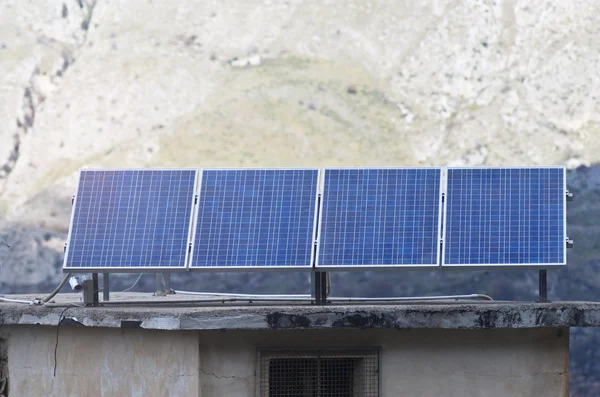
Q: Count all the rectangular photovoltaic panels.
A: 4